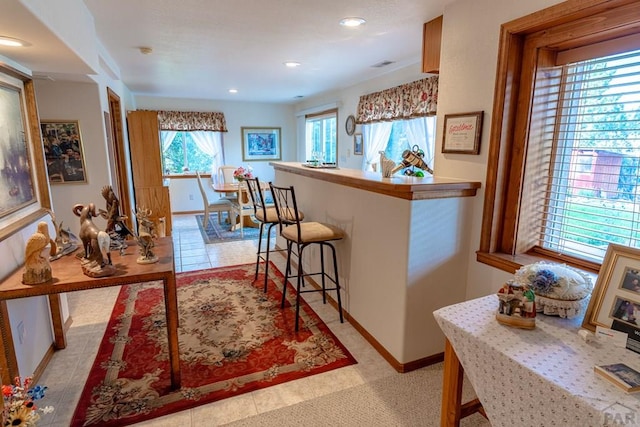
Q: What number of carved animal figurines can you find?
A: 5